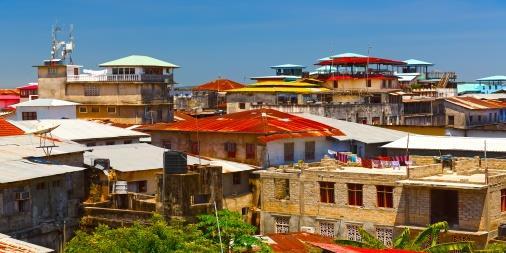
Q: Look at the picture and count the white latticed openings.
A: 4